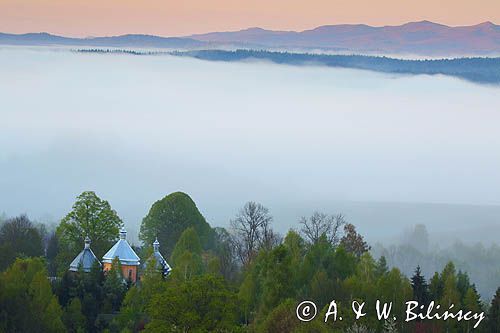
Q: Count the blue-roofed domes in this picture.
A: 3